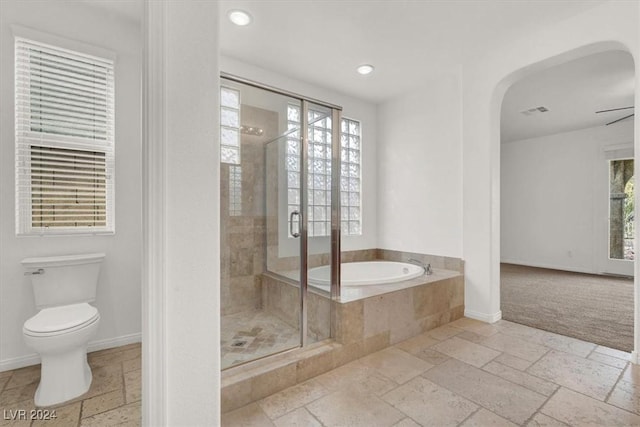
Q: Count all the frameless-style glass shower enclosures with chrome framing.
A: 1